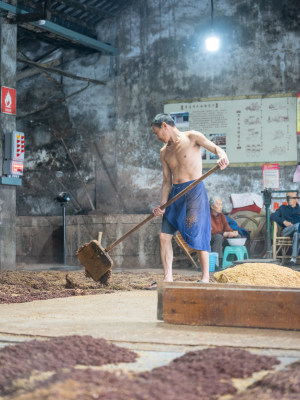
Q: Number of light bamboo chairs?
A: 1